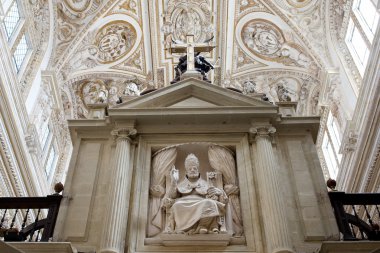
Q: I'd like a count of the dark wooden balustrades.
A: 2